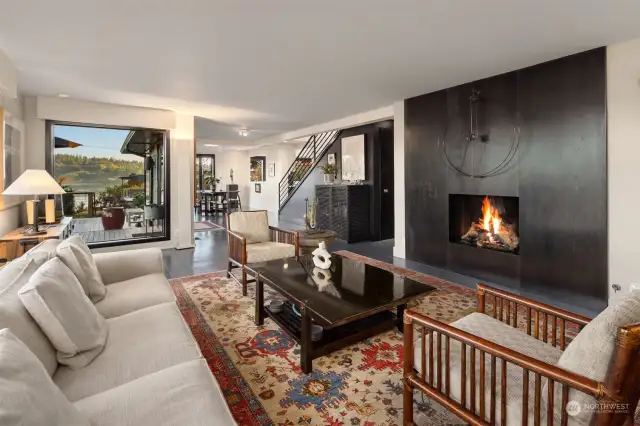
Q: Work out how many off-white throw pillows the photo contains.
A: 3